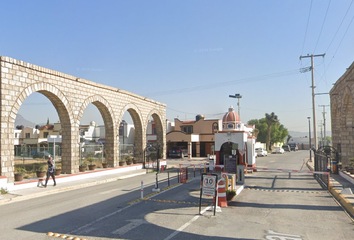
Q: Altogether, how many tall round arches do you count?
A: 4